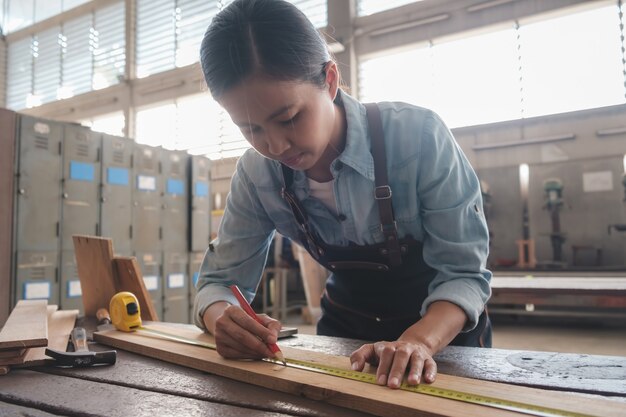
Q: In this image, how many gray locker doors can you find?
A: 12